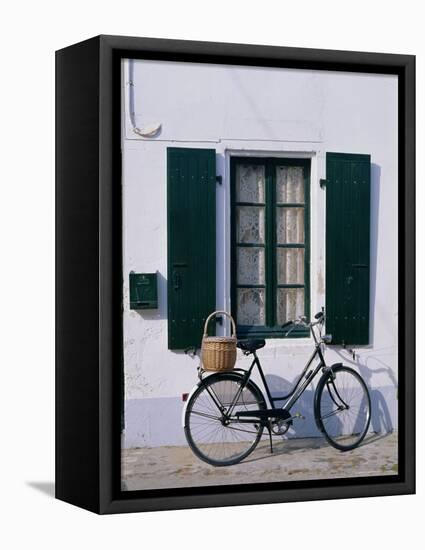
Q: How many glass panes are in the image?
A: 8